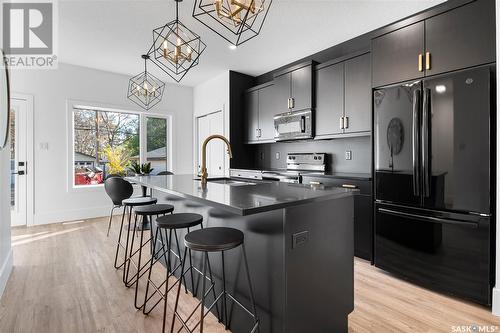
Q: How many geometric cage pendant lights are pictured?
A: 3